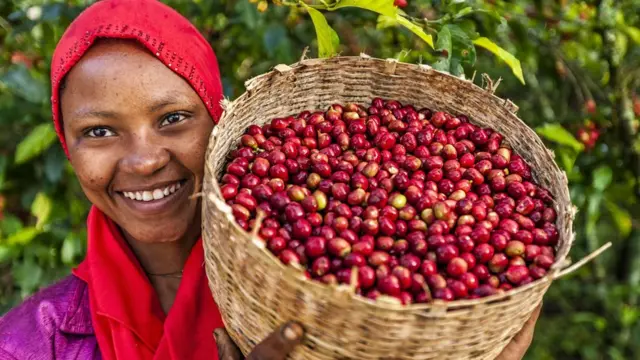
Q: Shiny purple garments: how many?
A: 1